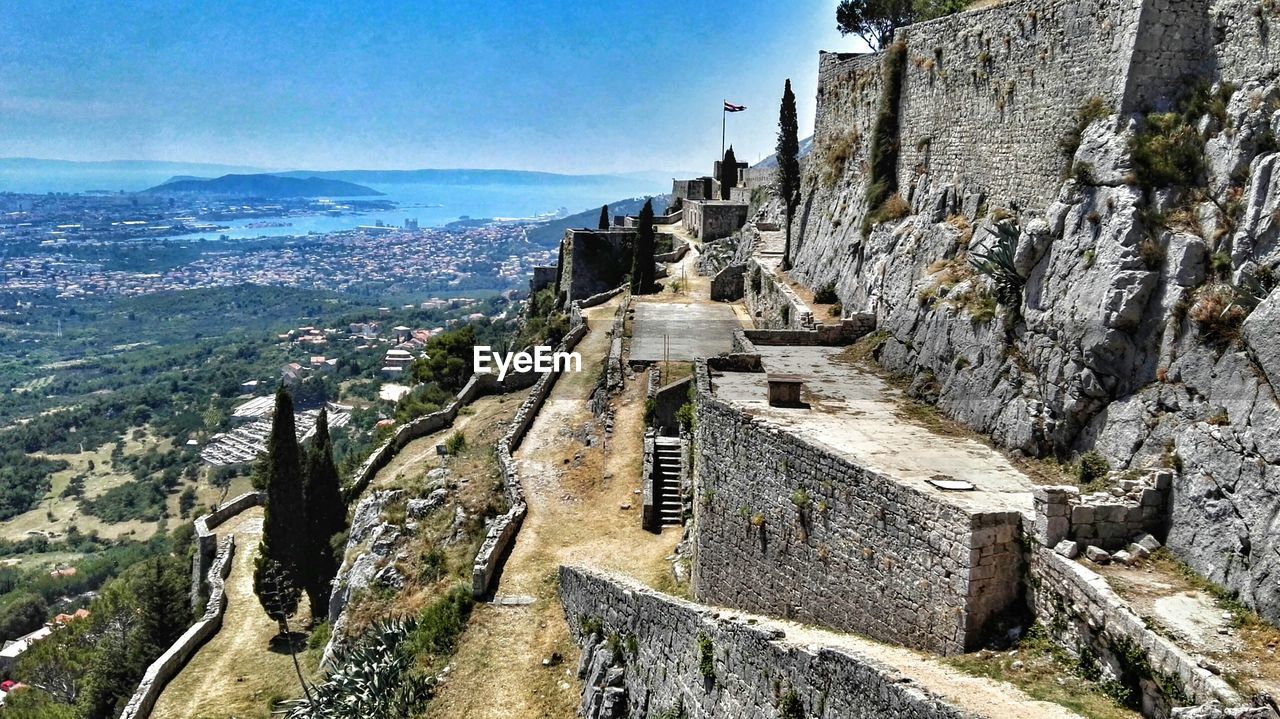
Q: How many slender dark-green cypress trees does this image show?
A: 6